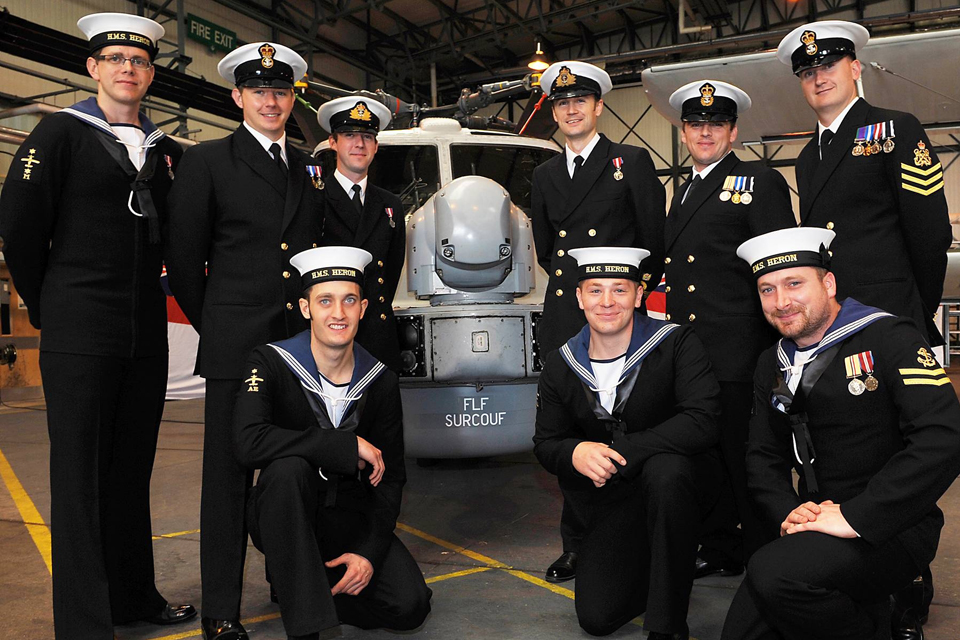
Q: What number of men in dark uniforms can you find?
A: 9